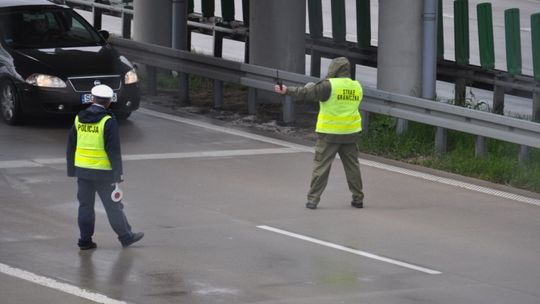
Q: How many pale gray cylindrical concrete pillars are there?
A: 3